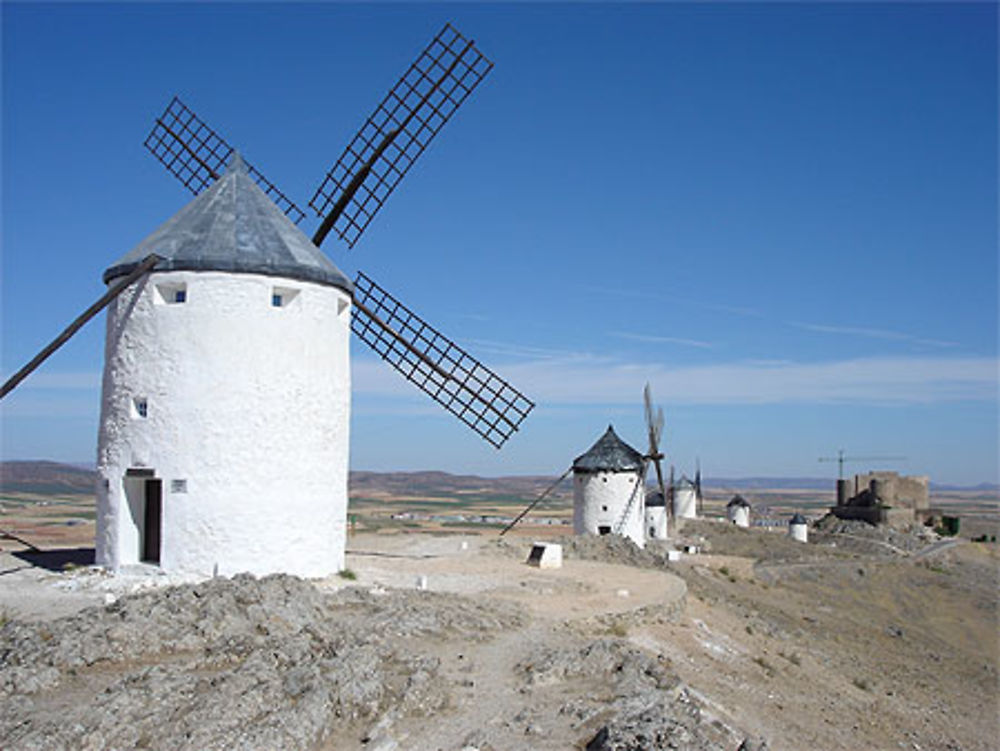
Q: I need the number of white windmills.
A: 6